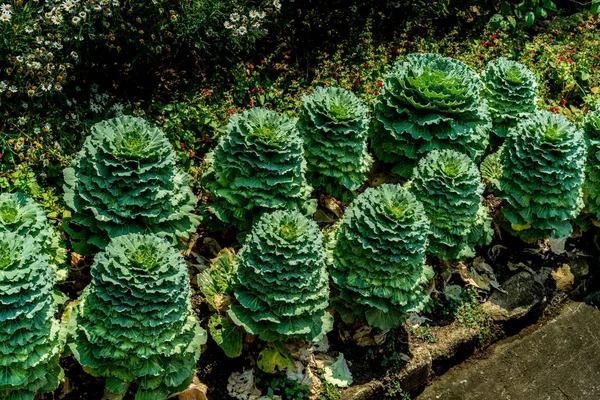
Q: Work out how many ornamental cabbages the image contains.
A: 13